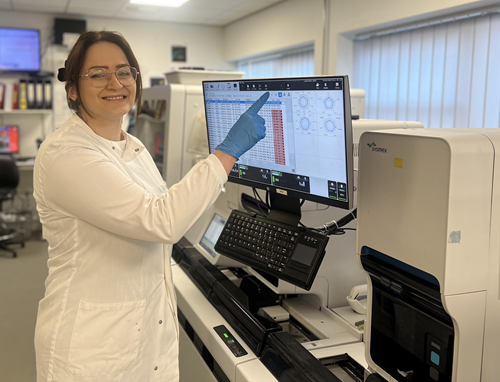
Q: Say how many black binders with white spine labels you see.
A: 3